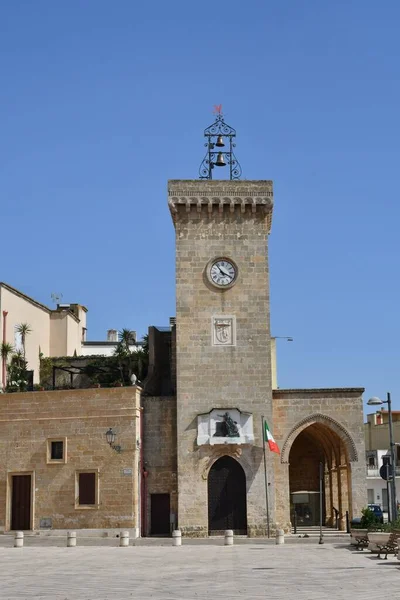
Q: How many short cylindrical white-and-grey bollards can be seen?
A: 6